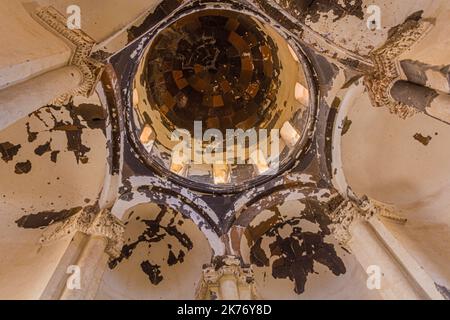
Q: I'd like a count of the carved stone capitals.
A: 5